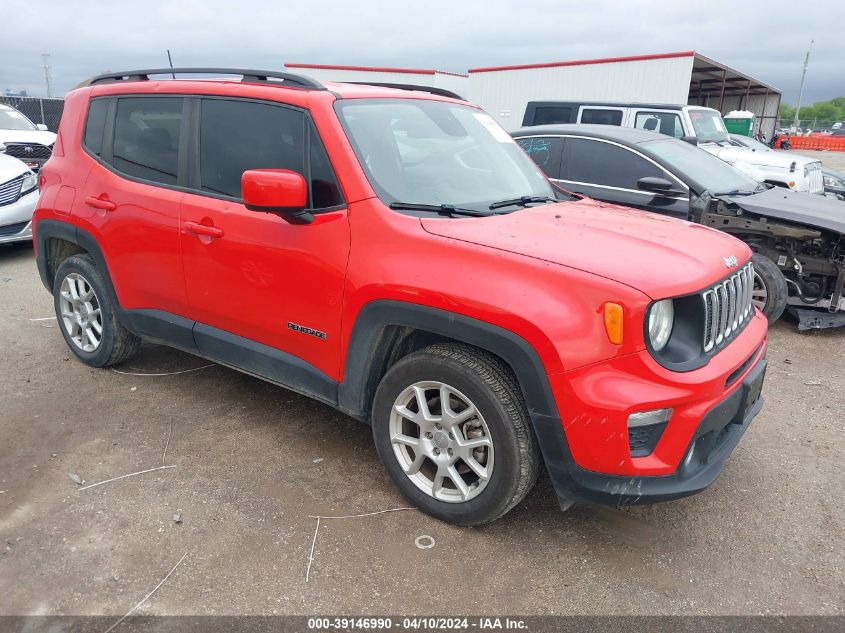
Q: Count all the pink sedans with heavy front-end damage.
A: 0